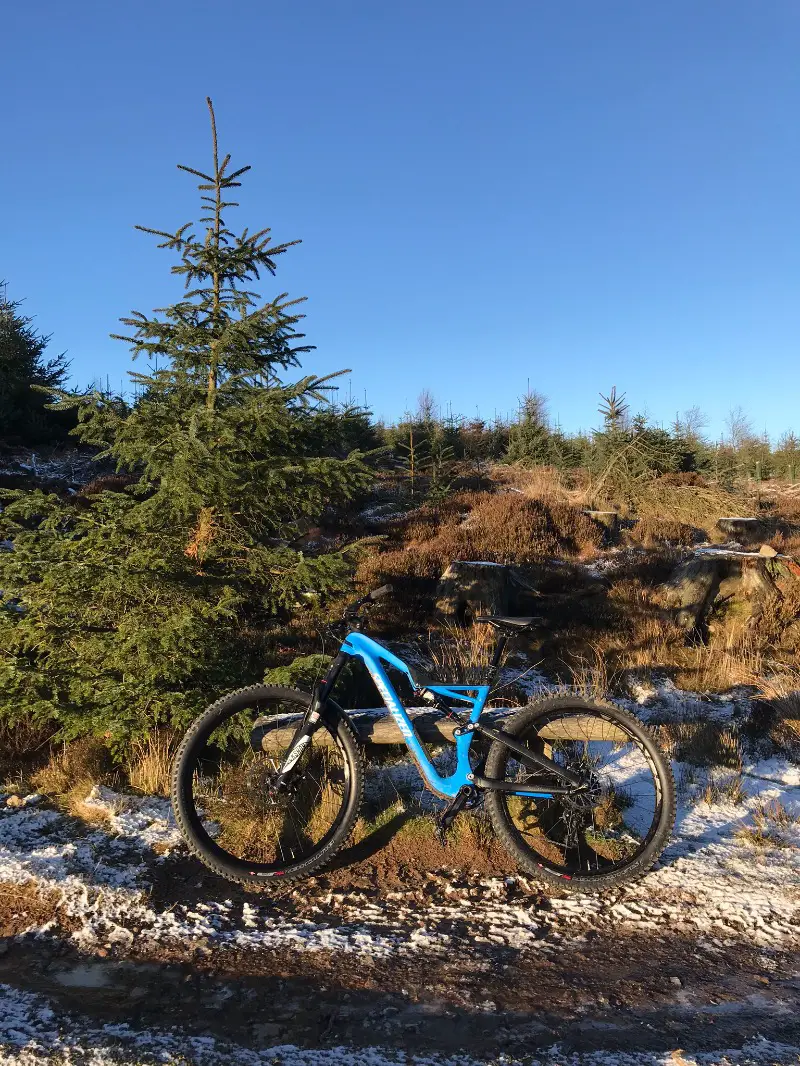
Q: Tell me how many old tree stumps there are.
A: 4